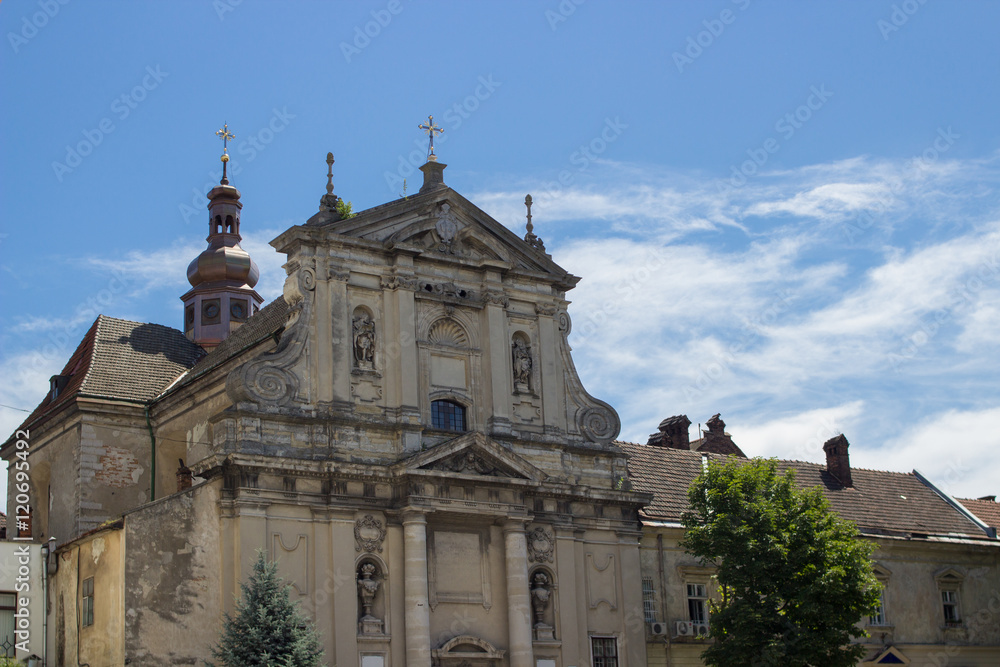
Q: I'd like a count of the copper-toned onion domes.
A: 1